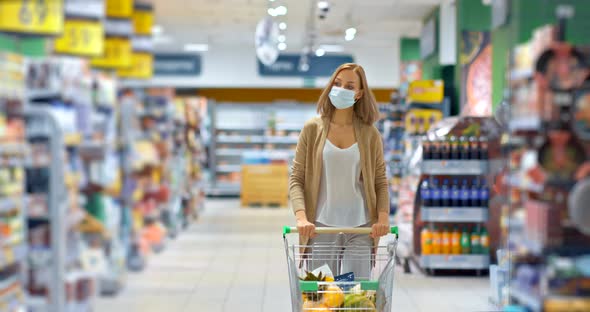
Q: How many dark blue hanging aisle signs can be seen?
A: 2